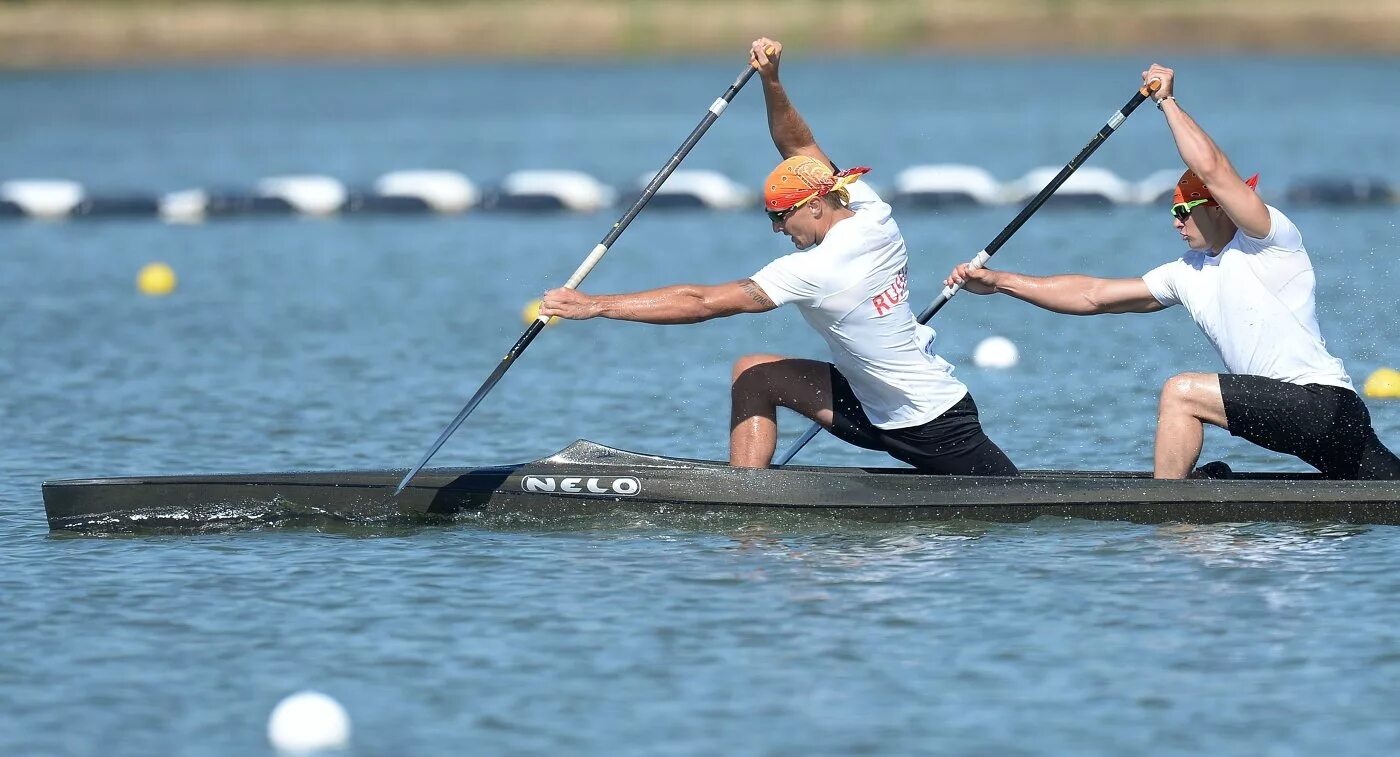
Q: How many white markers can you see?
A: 2